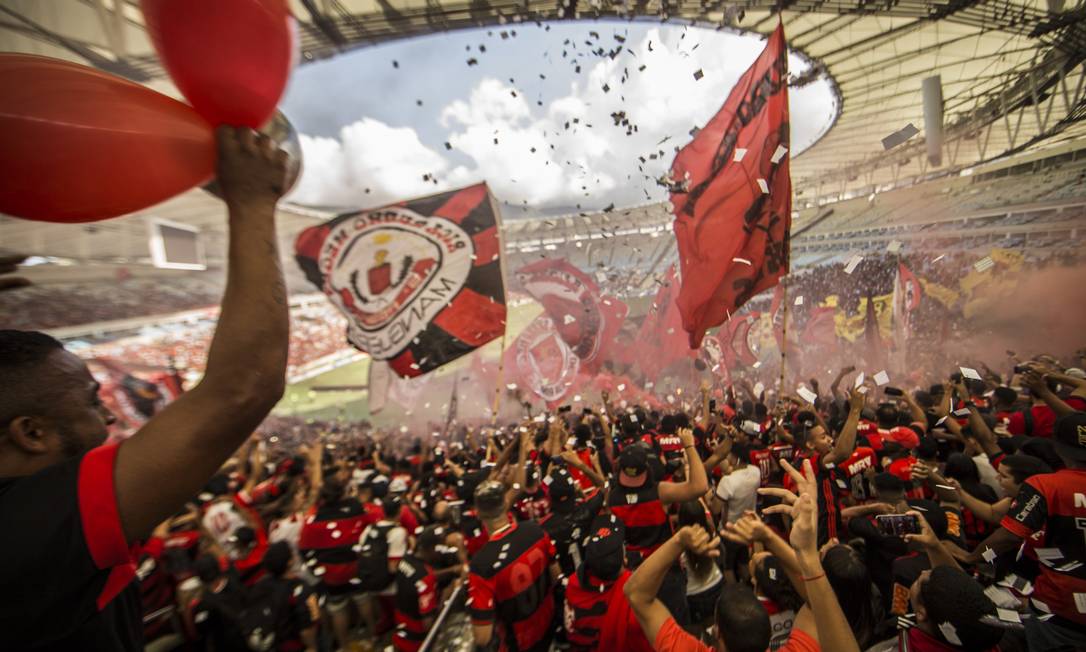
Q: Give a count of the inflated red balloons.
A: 2